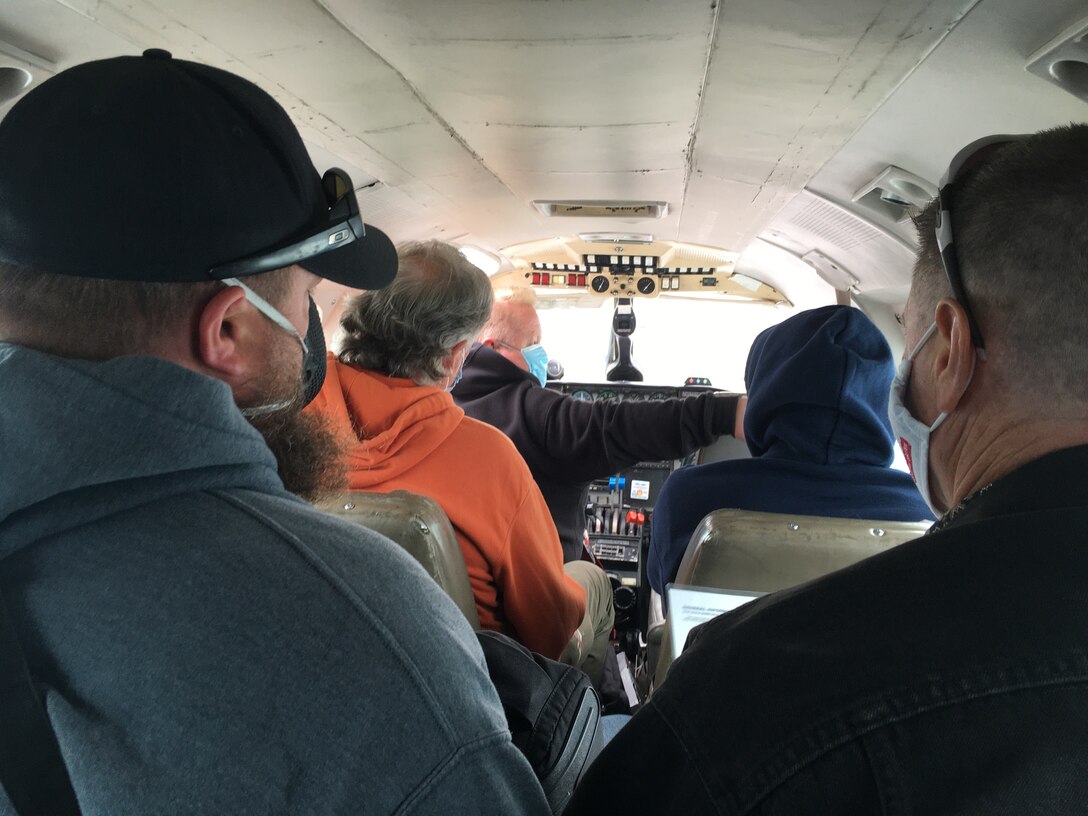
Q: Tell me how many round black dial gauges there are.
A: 2